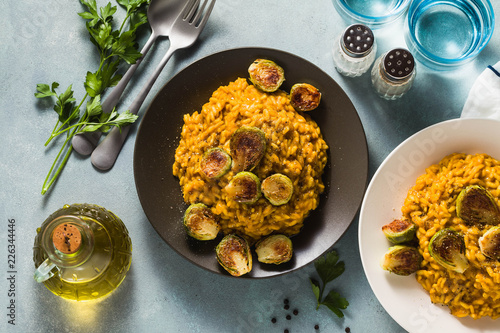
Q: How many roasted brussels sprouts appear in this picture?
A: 14